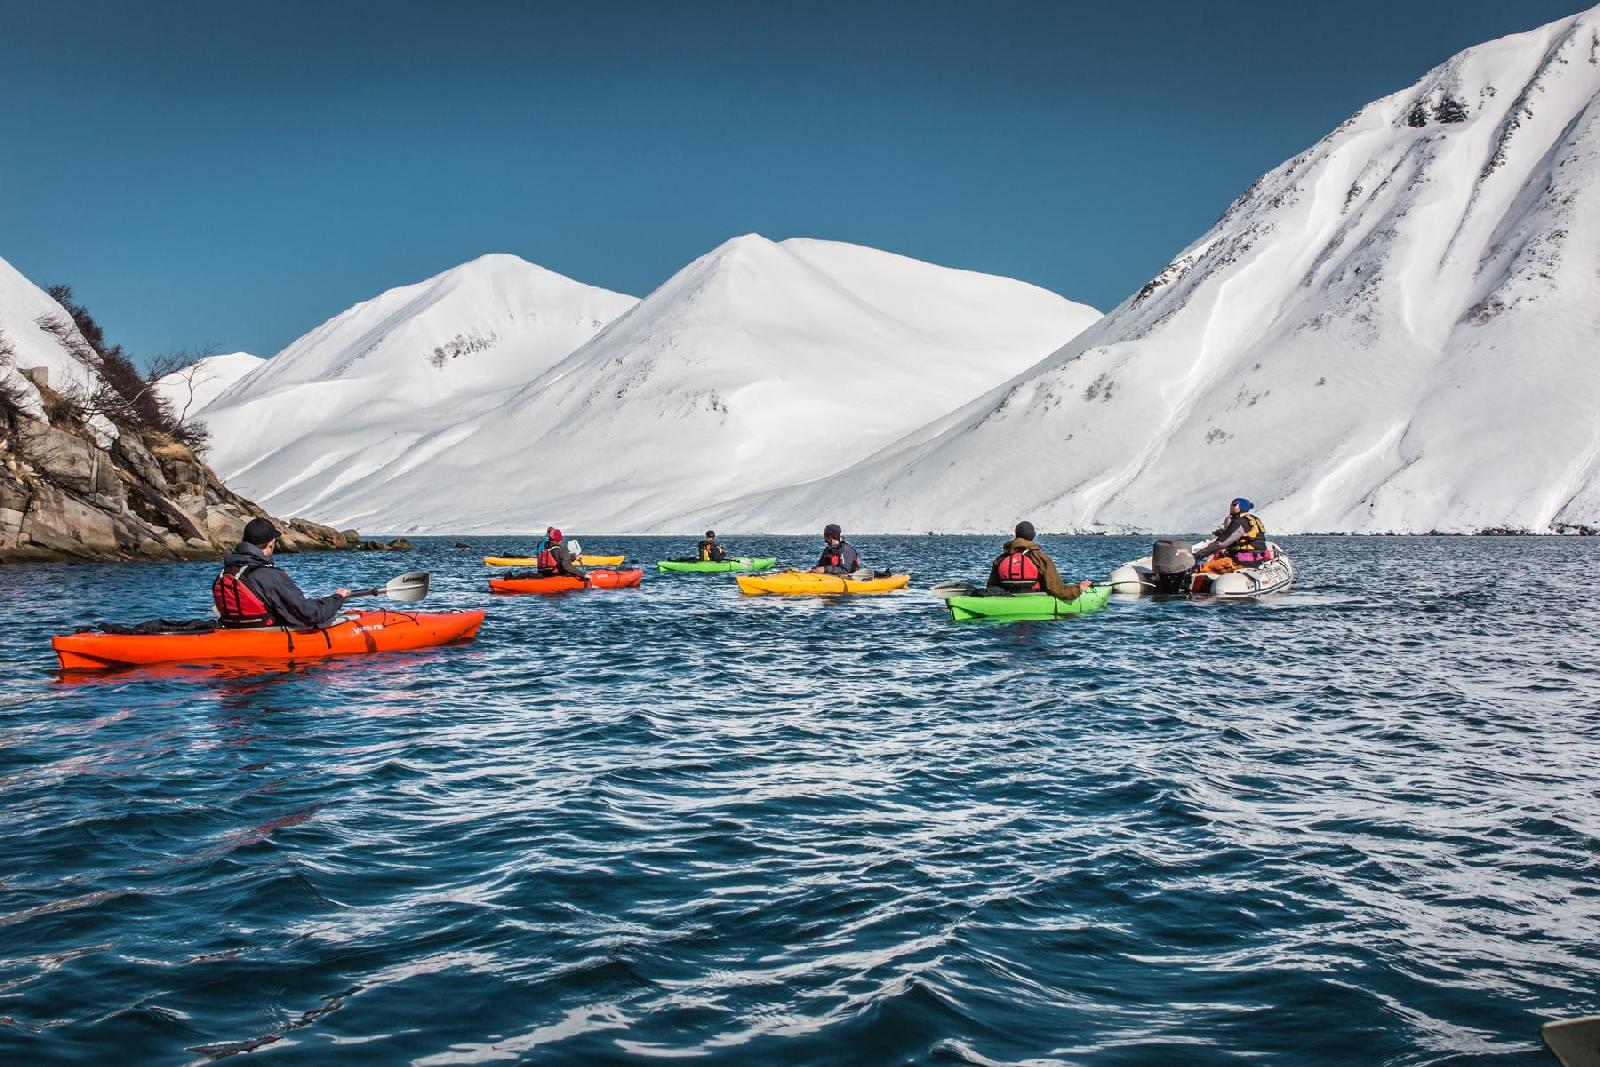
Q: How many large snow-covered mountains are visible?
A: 3